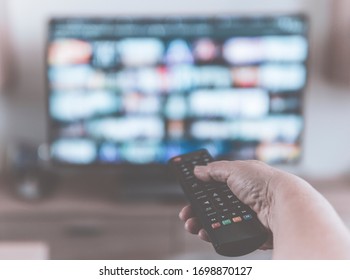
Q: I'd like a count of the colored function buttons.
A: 4